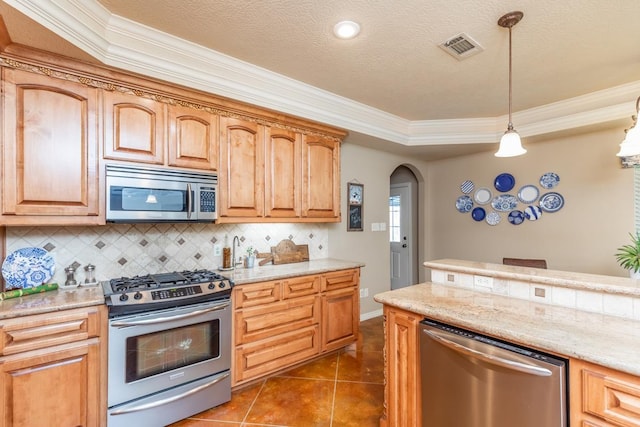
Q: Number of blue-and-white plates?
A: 13